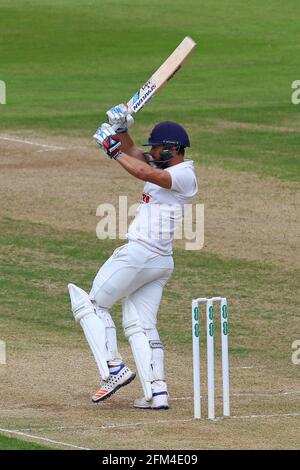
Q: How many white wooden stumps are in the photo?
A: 3